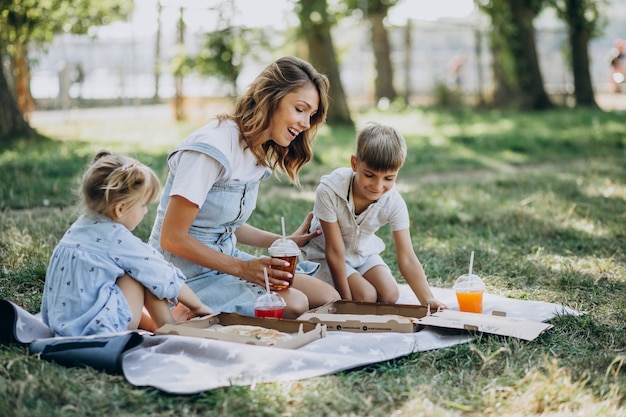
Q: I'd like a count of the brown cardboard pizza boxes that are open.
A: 2